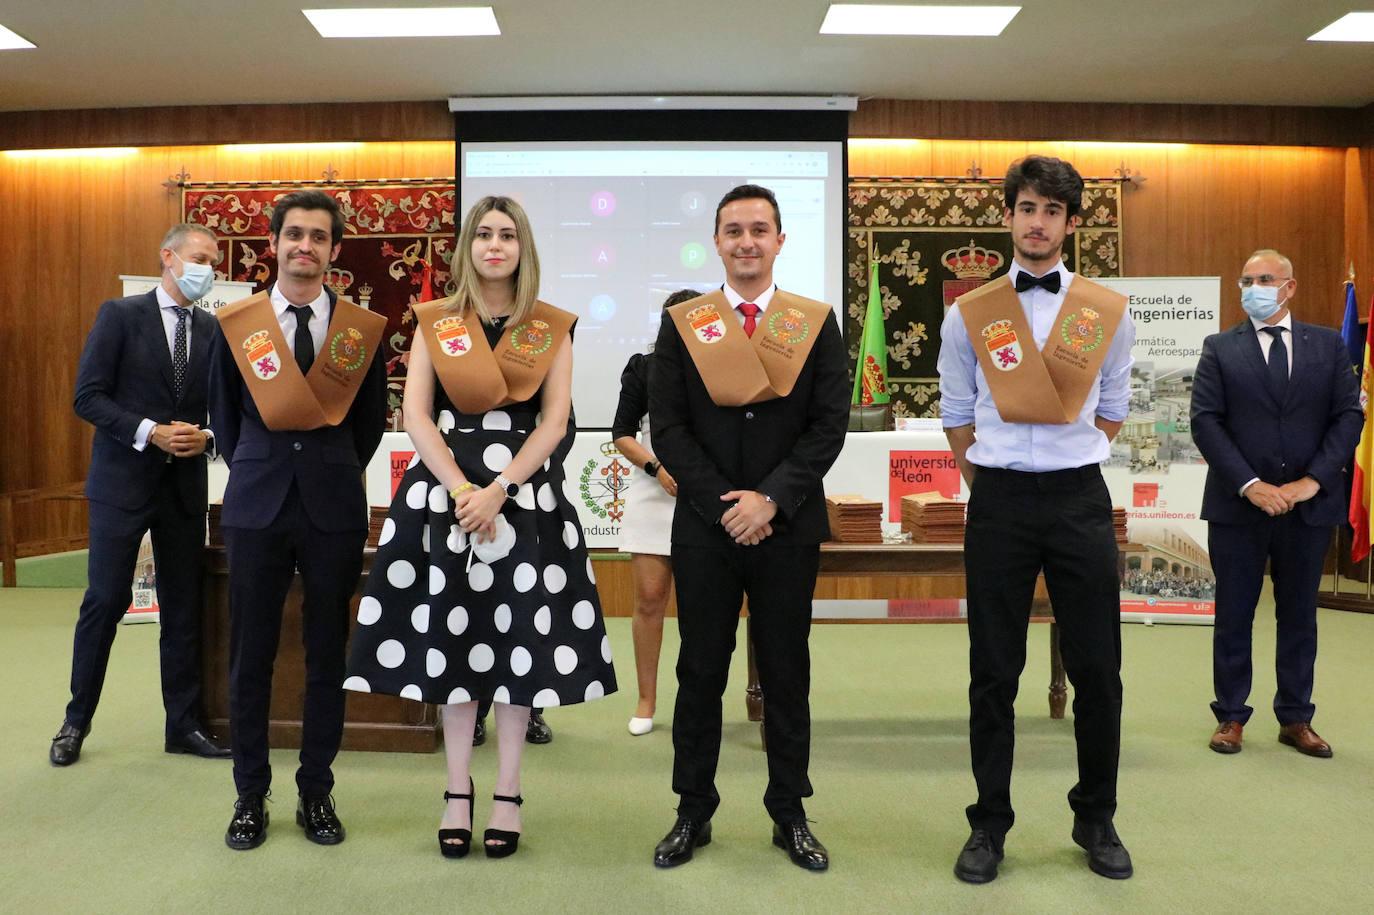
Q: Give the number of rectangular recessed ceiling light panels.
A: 4